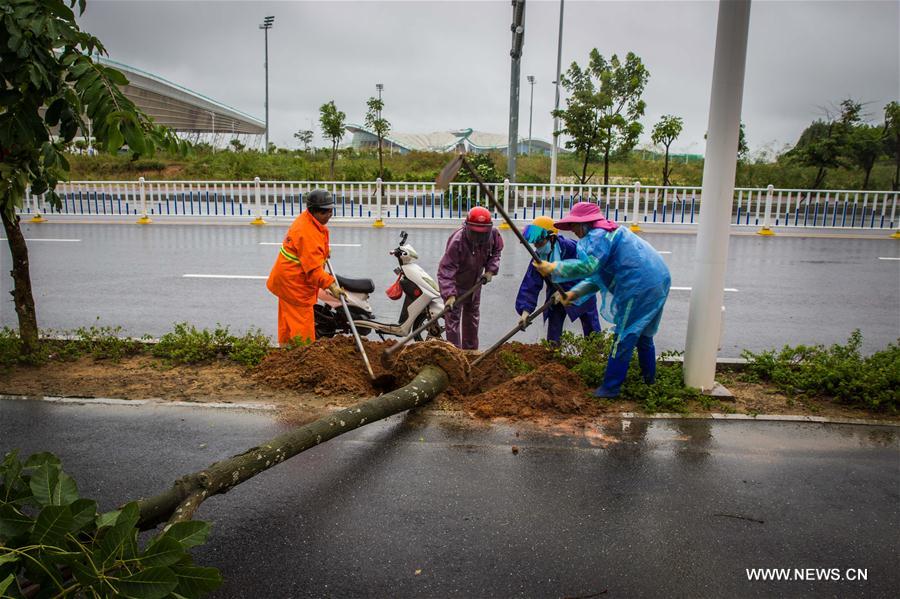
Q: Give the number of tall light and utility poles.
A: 6